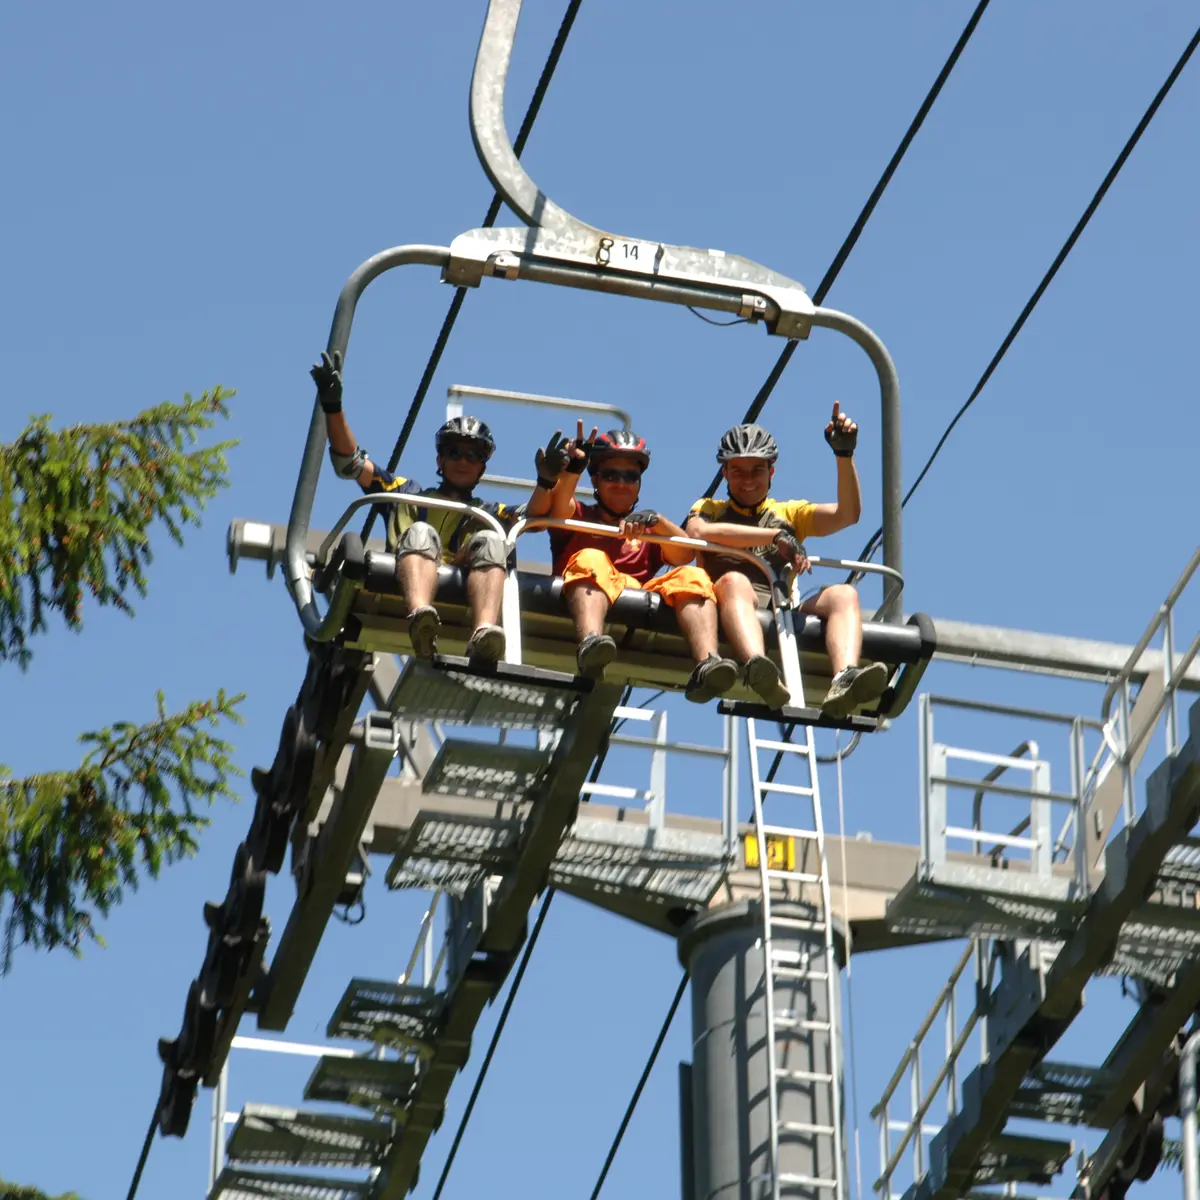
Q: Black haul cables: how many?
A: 3